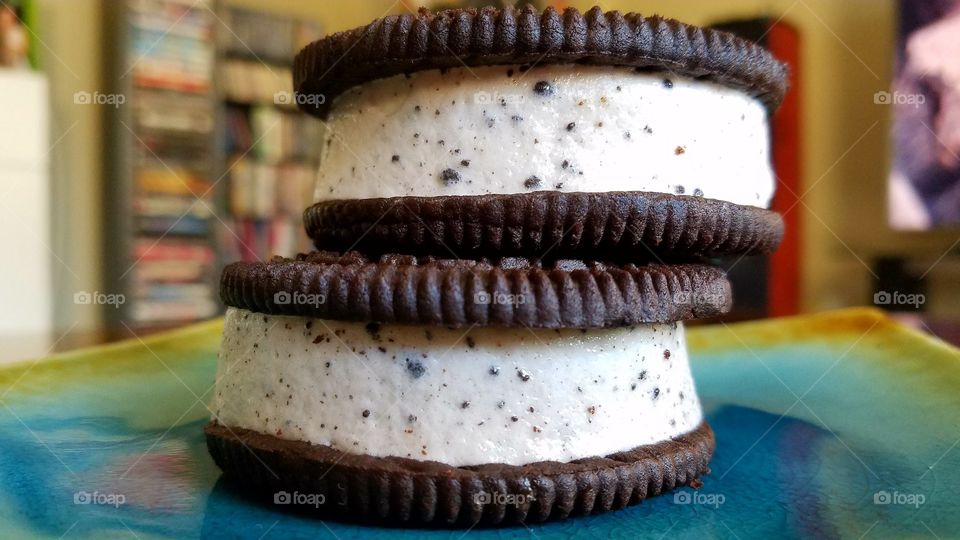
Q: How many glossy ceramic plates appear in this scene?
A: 1